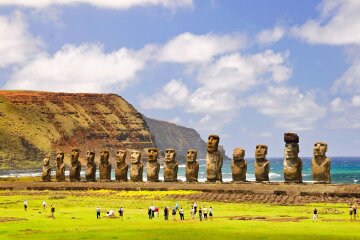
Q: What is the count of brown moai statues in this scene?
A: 15